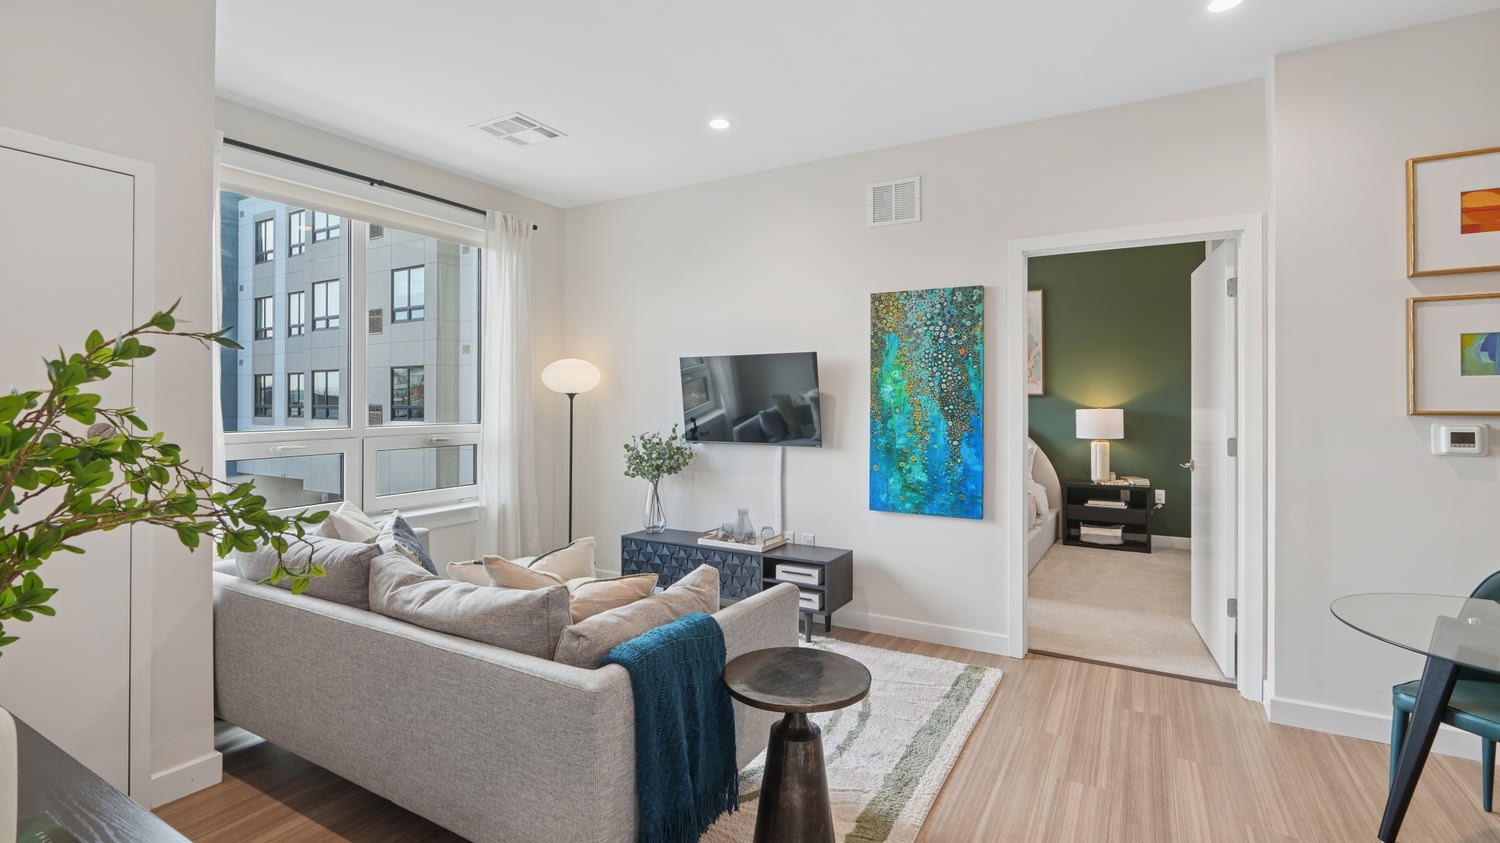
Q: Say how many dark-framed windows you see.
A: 11